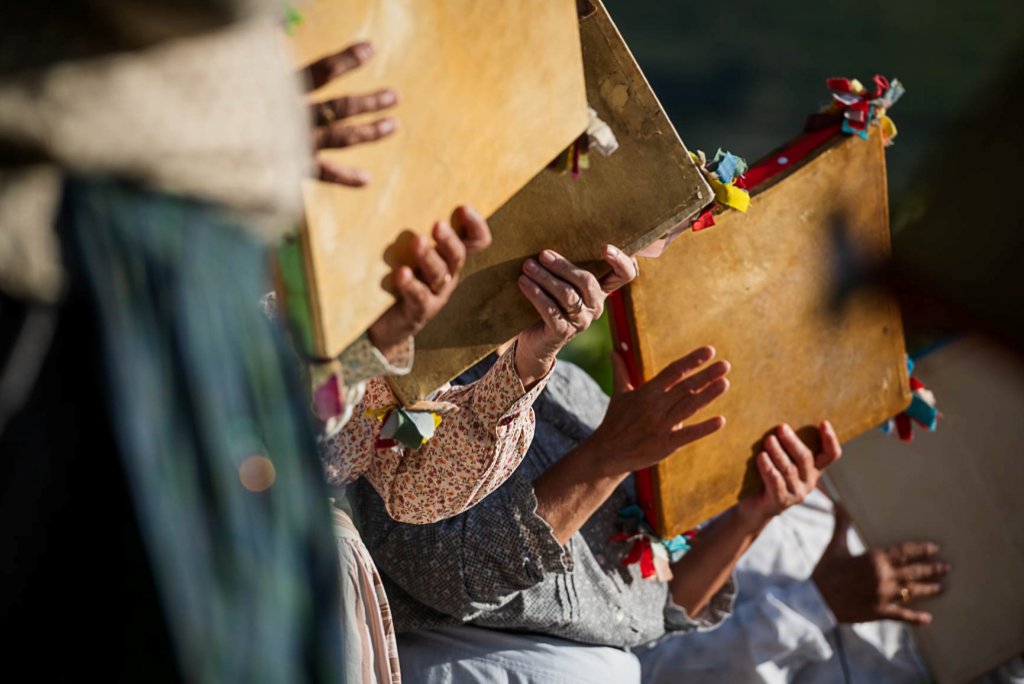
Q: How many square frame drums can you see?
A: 4